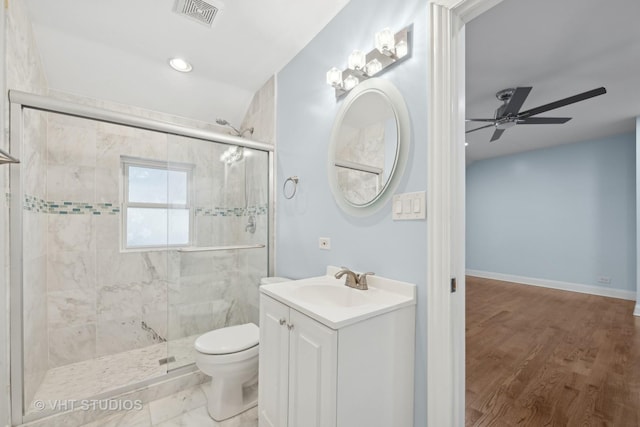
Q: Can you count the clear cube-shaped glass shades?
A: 3